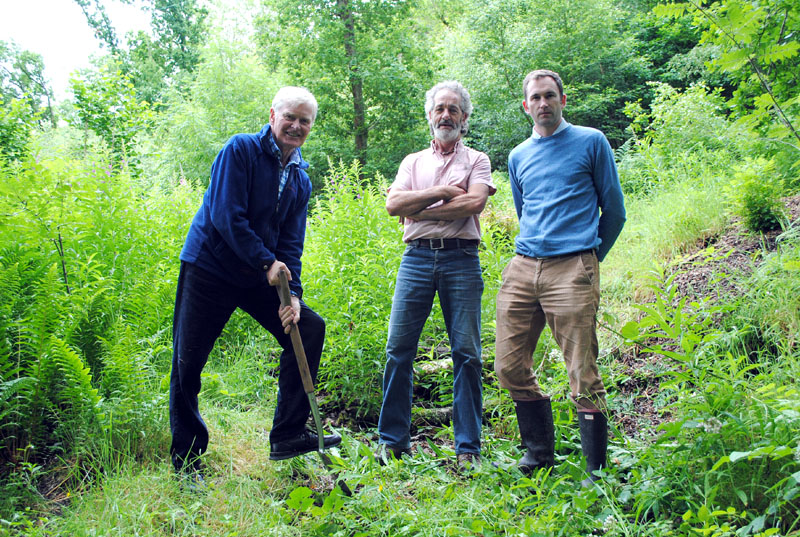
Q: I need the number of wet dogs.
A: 0